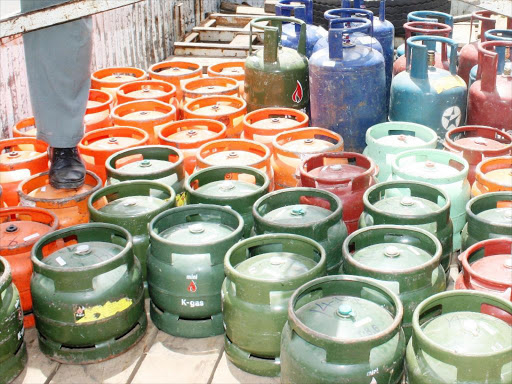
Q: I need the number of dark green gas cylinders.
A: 14